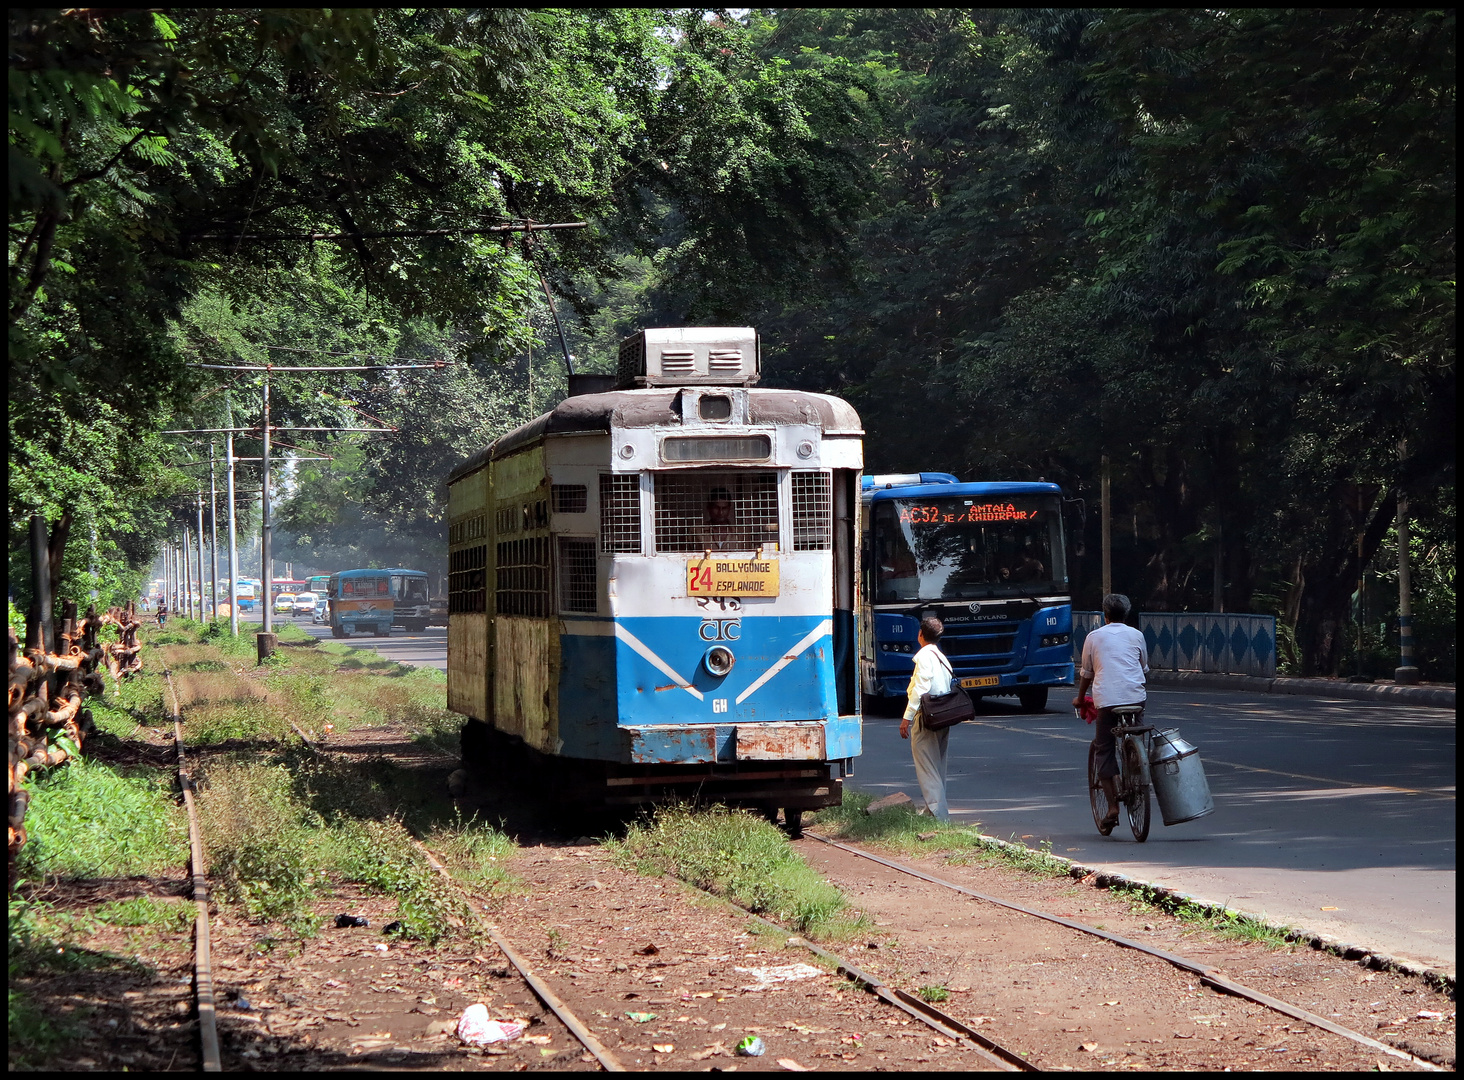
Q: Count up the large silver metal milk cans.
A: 1